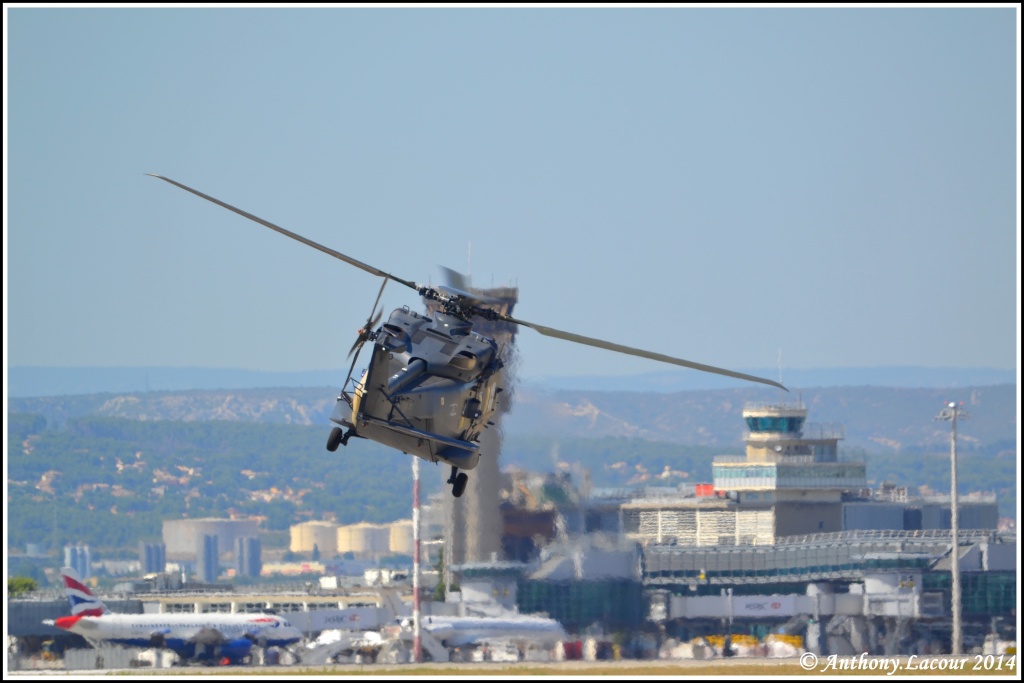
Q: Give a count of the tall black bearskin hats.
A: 0